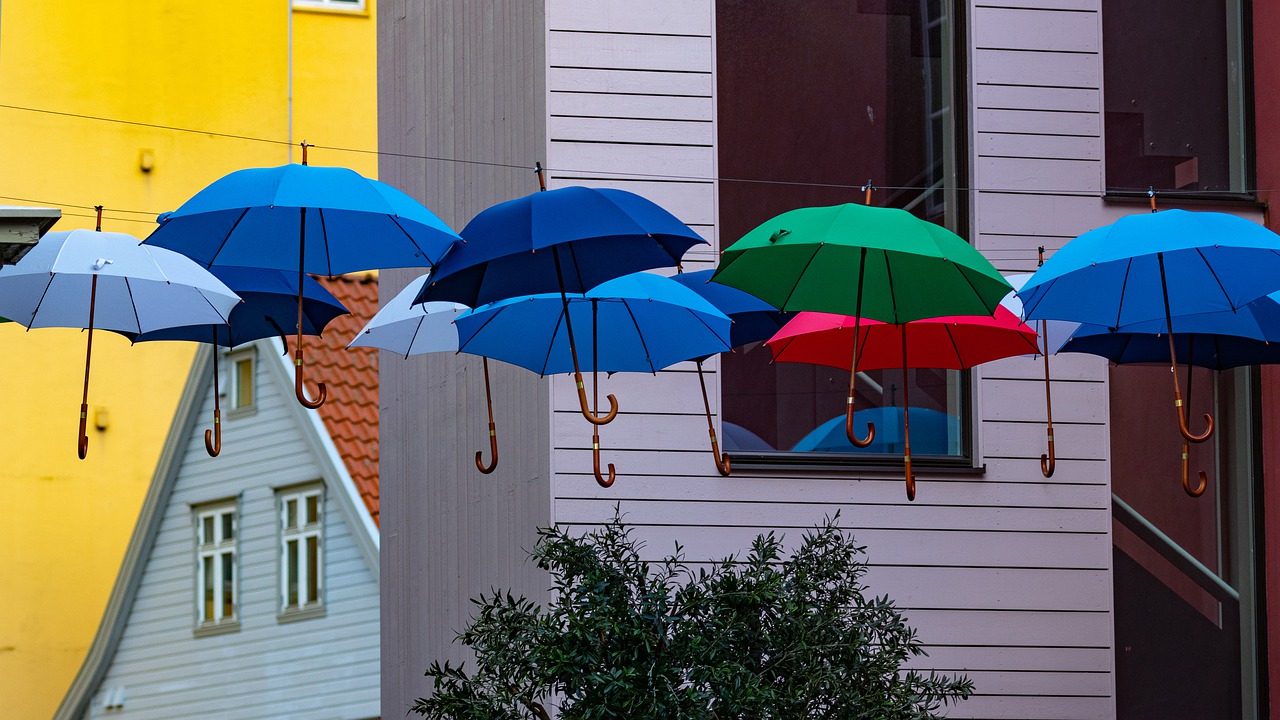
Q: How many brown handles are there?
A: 12